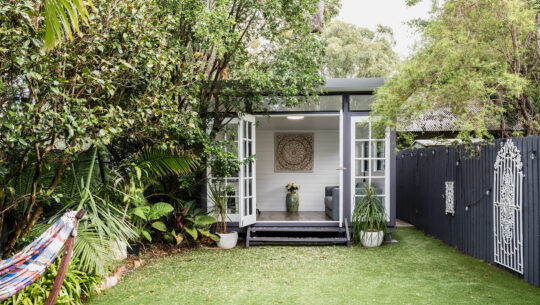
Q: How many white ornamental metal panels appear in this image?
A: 2